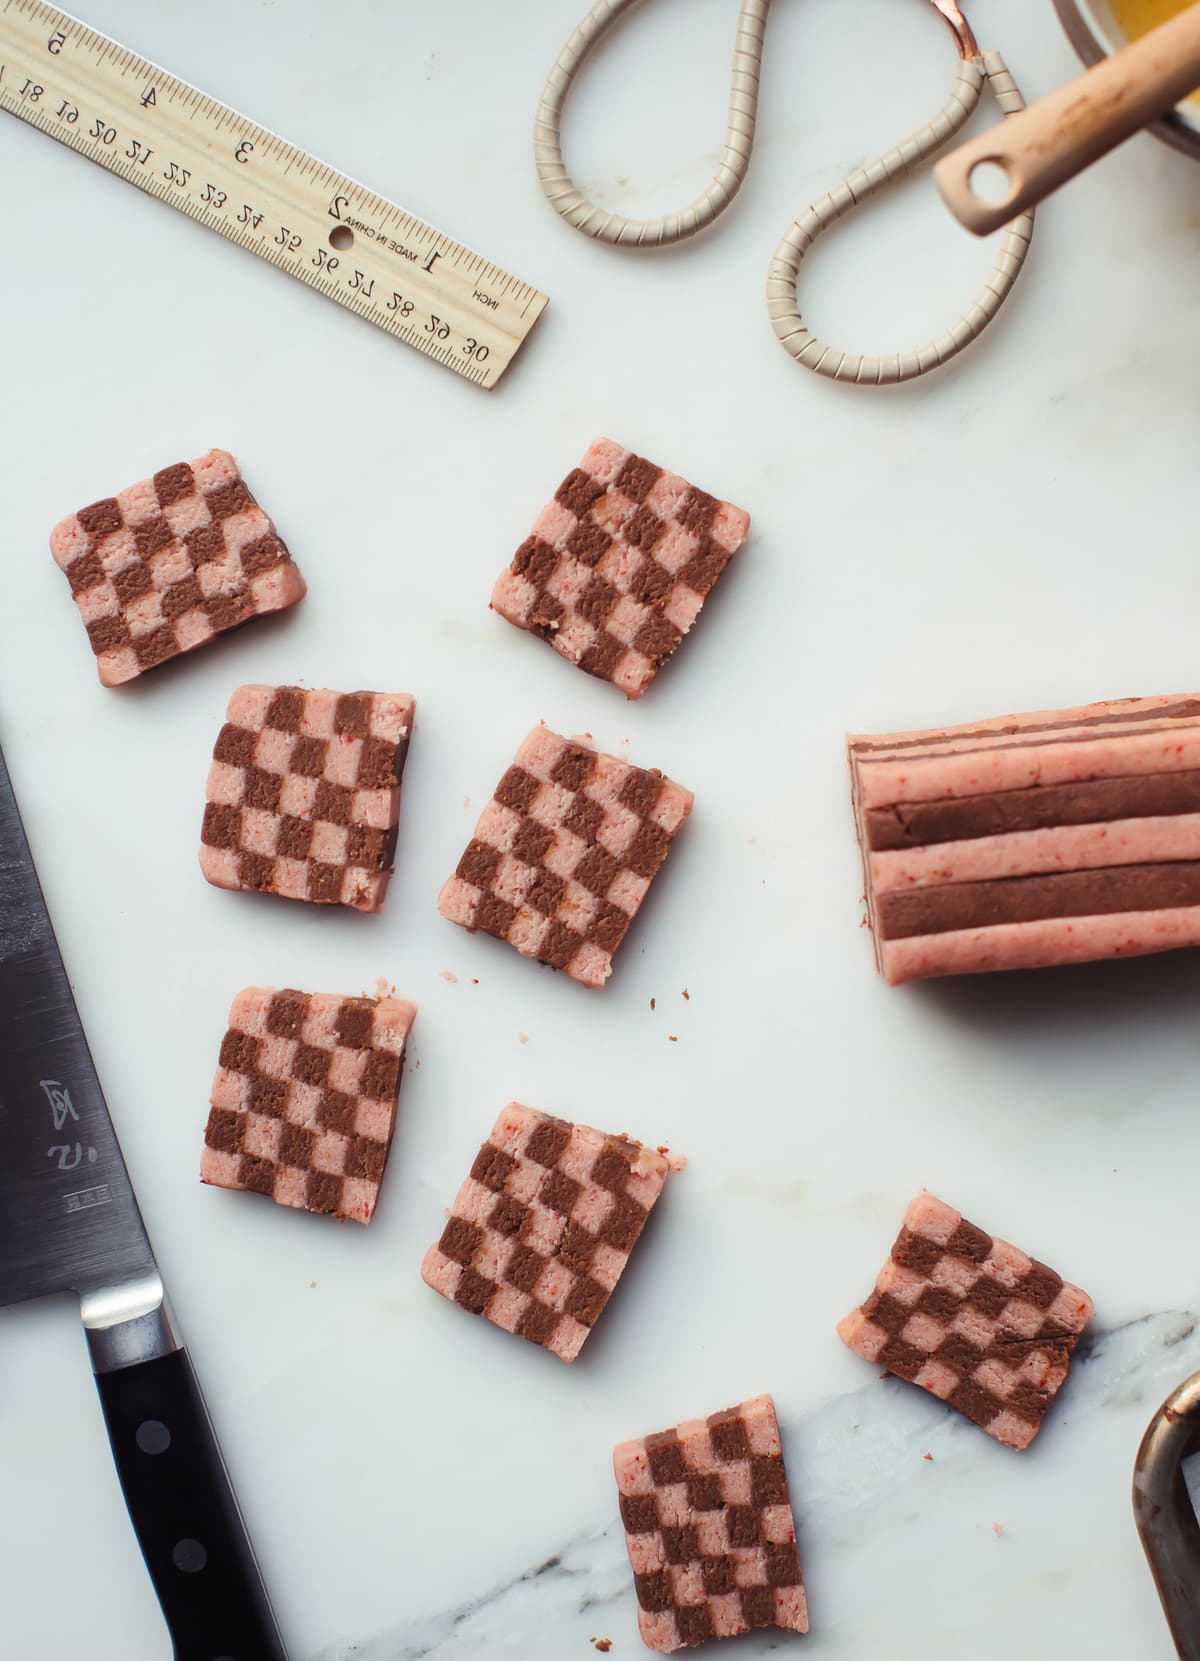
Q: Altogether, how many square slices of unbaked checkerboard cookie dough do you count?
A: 8